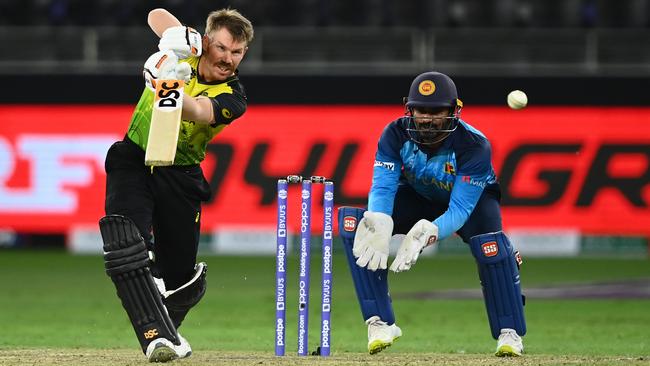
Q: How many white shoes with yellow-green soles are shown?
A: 2